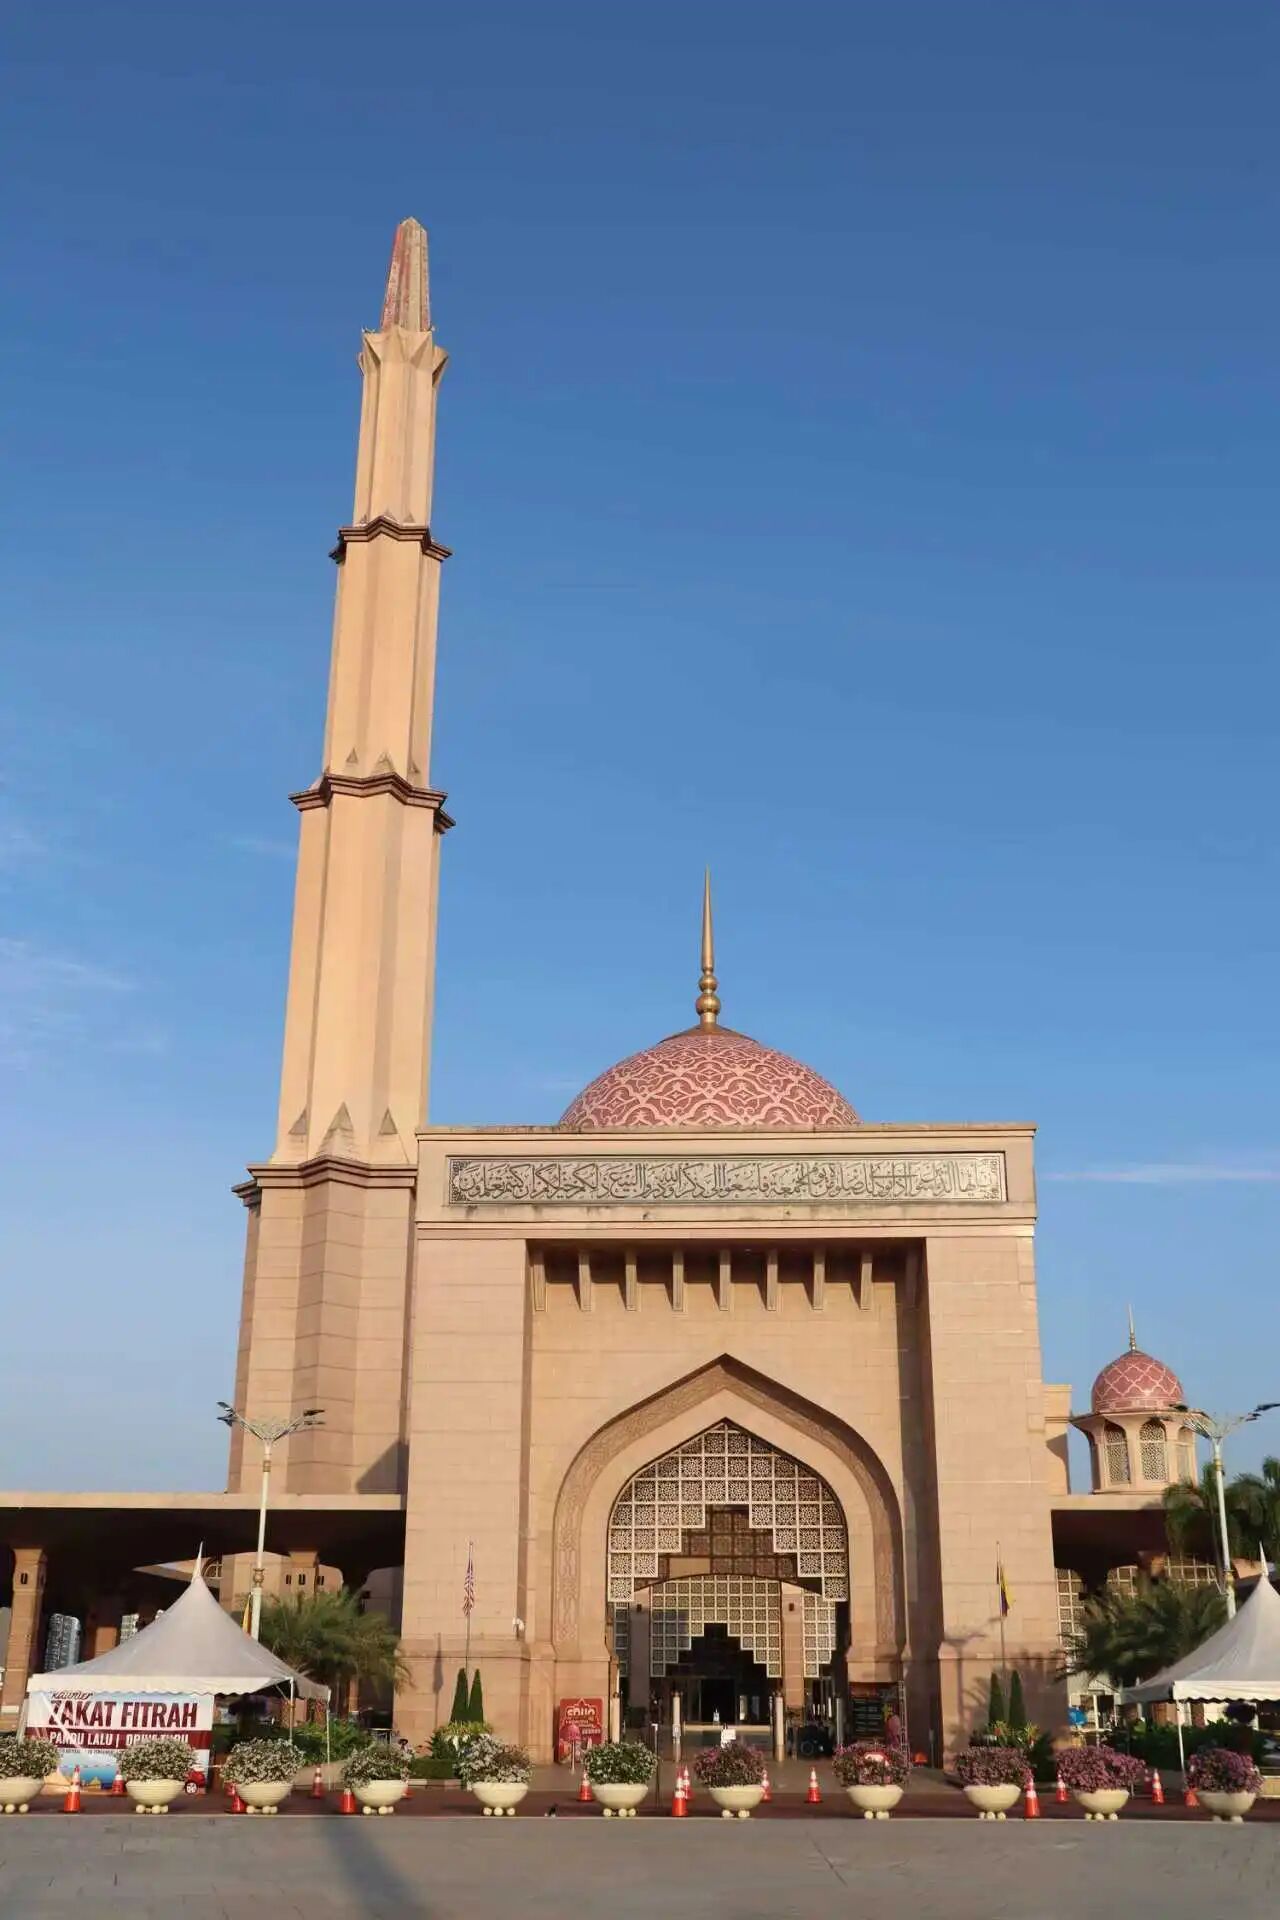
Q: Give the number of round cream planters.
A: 11